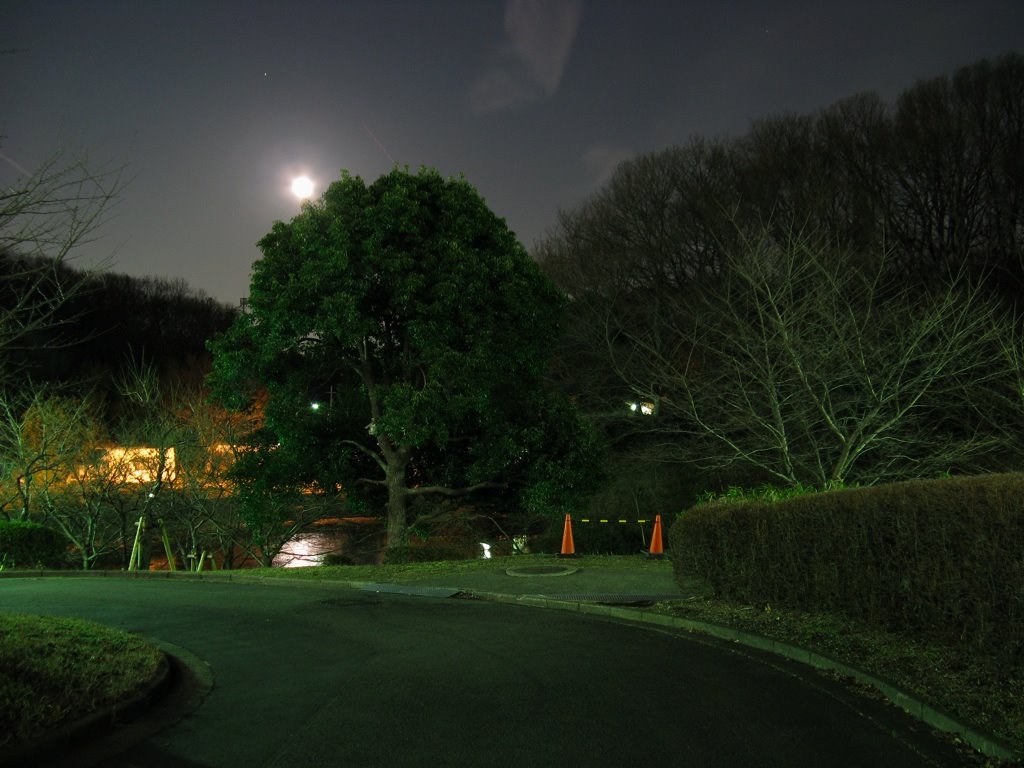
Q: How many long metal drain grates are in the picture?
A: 2